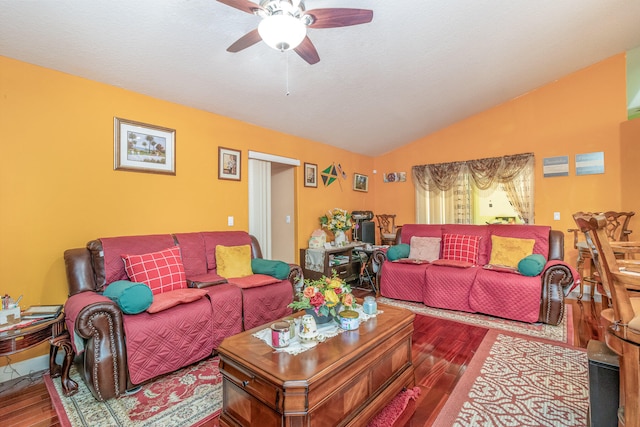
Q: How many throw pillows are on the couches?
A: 9